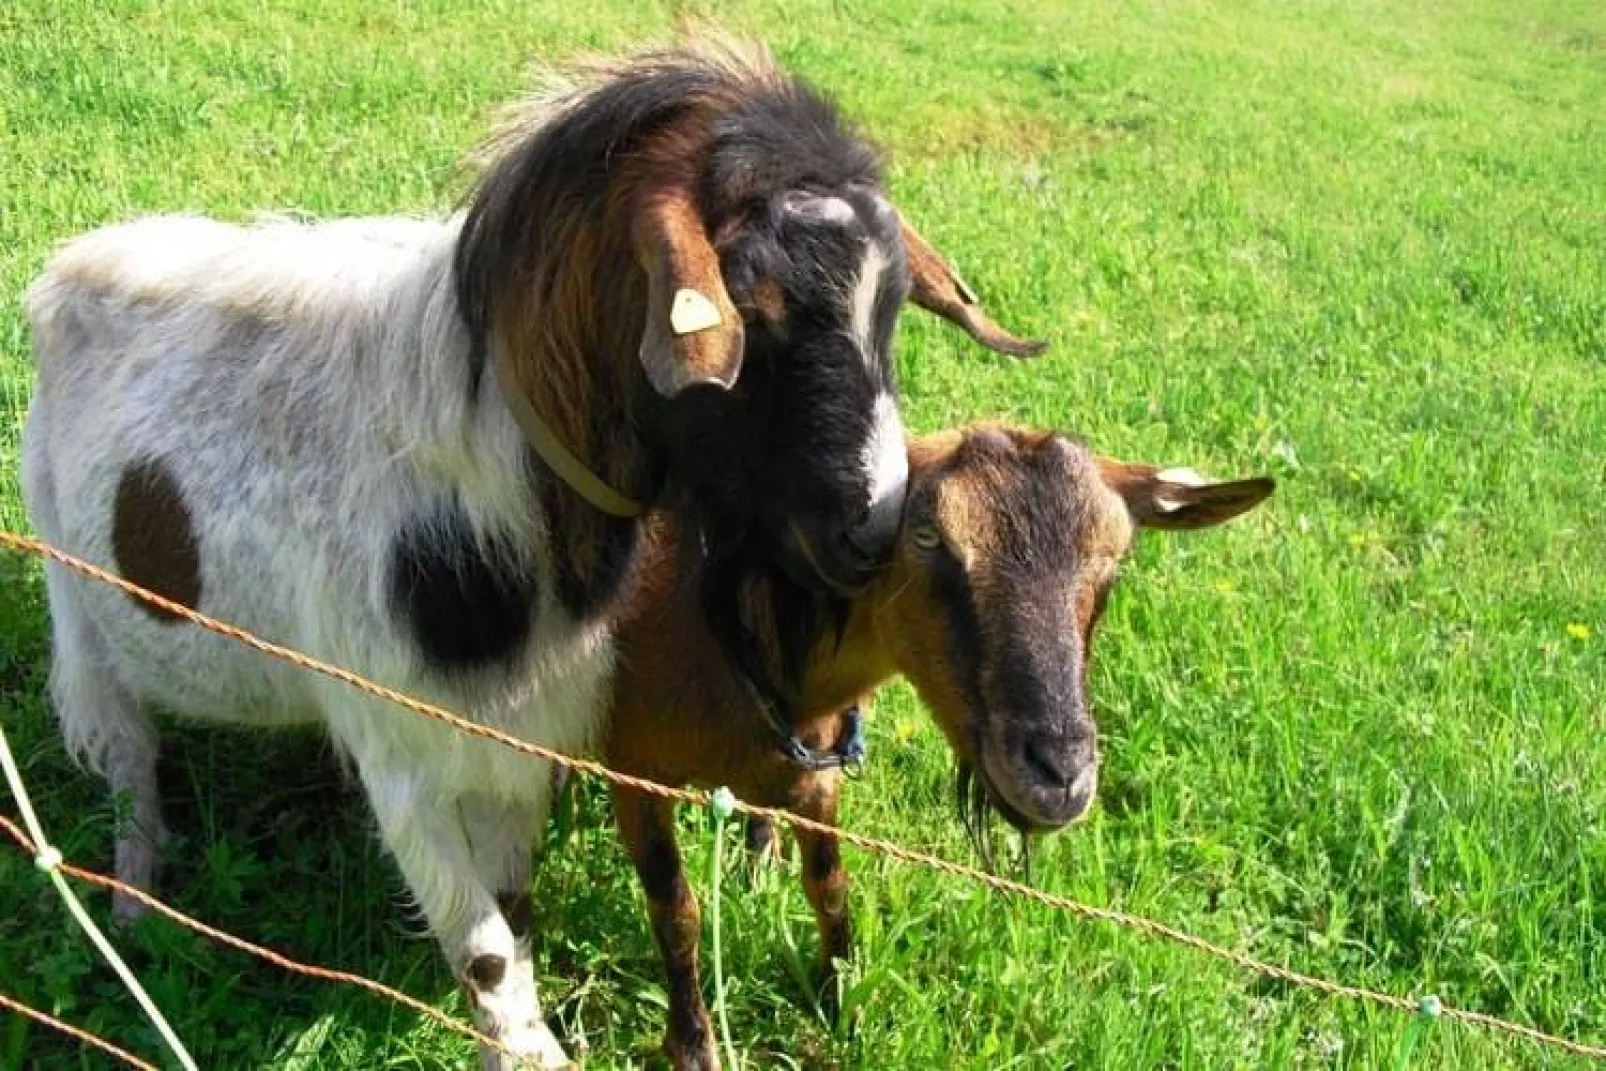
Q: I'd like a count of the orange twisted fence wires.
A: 3